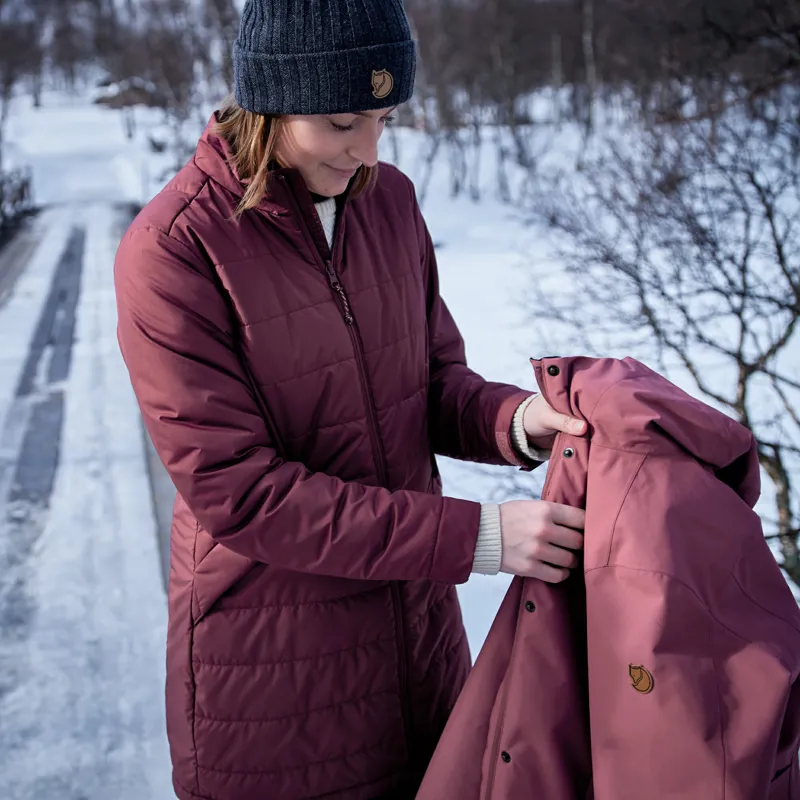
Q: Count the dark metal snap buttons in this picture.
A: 4